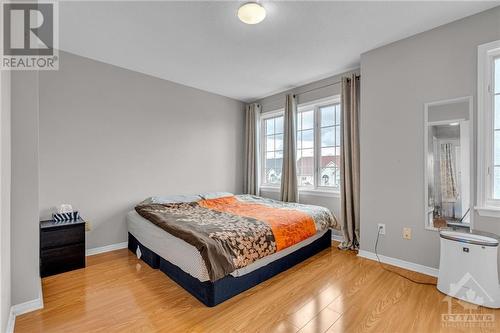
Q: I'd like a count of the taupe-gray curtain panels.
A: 3